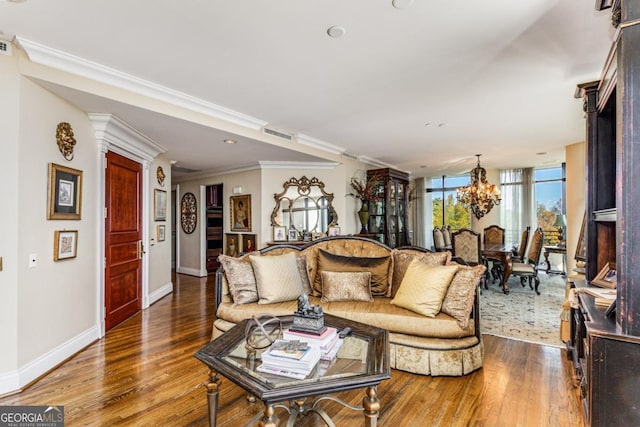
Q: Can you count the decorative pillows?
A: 8